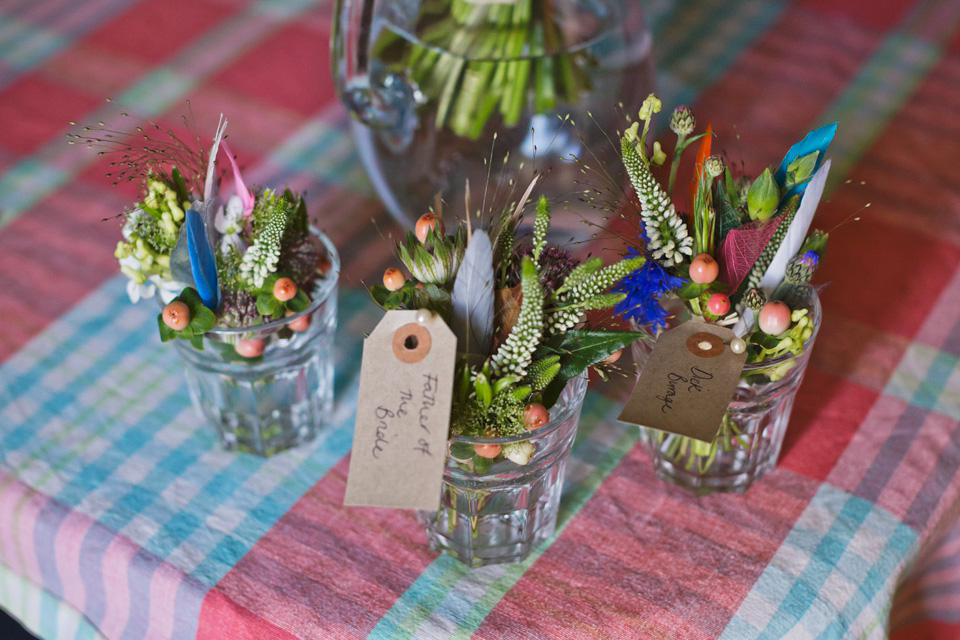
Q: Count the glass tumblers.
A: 3